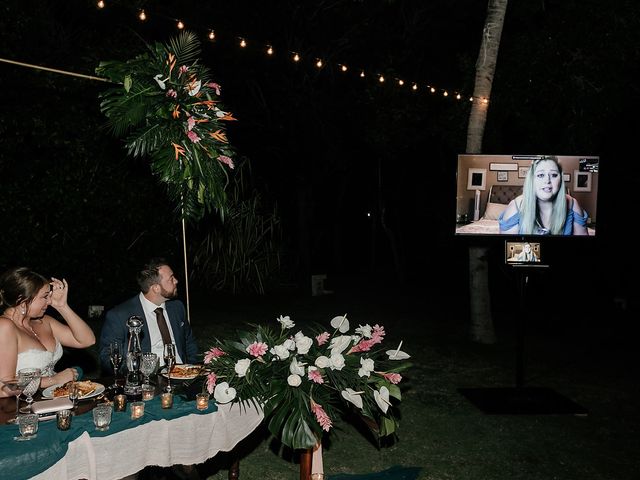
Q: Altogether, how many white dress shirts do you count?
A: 1